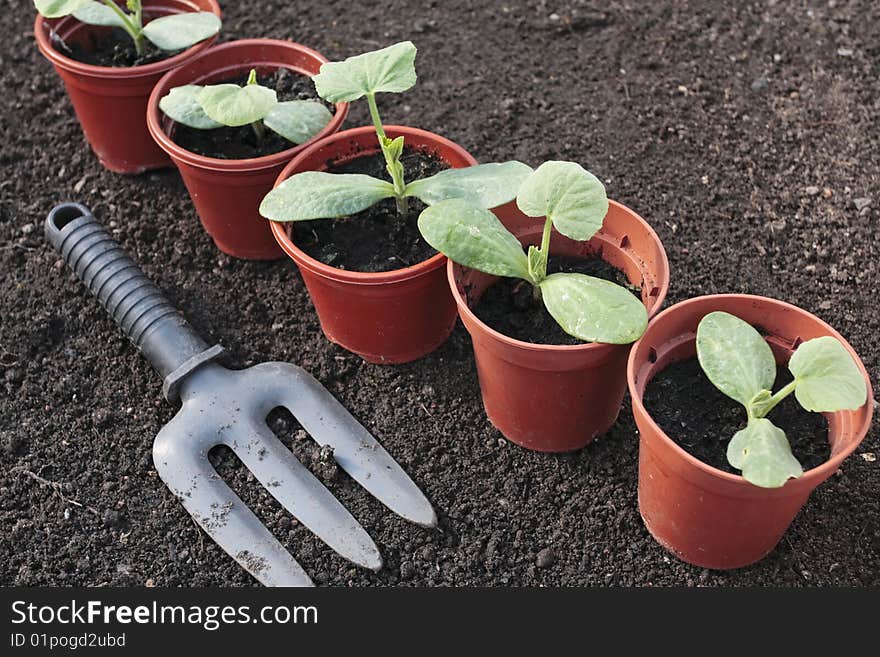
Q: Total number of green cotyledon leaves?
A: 10